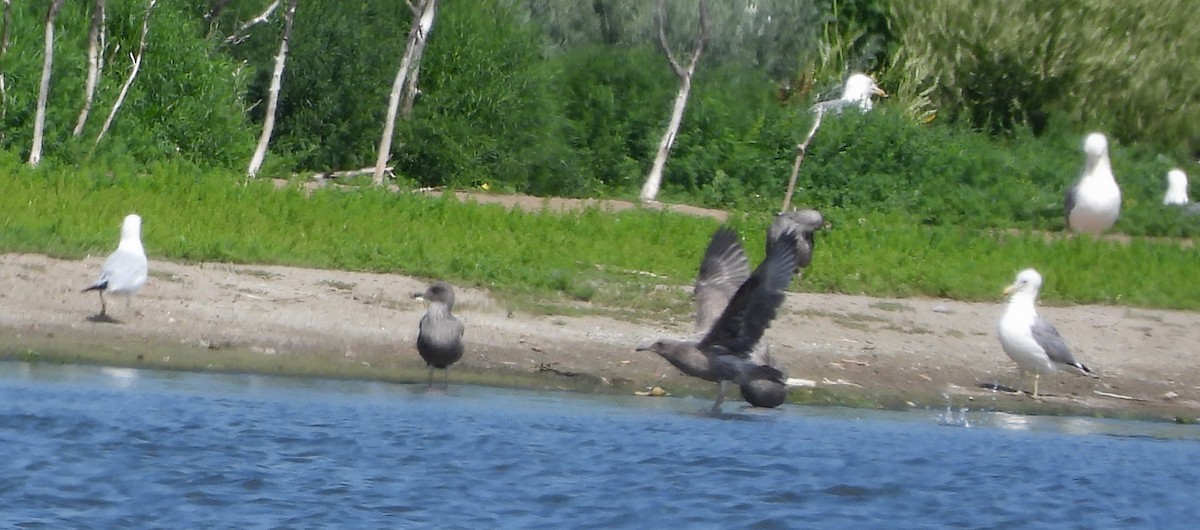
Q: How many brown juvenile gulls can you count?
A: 4